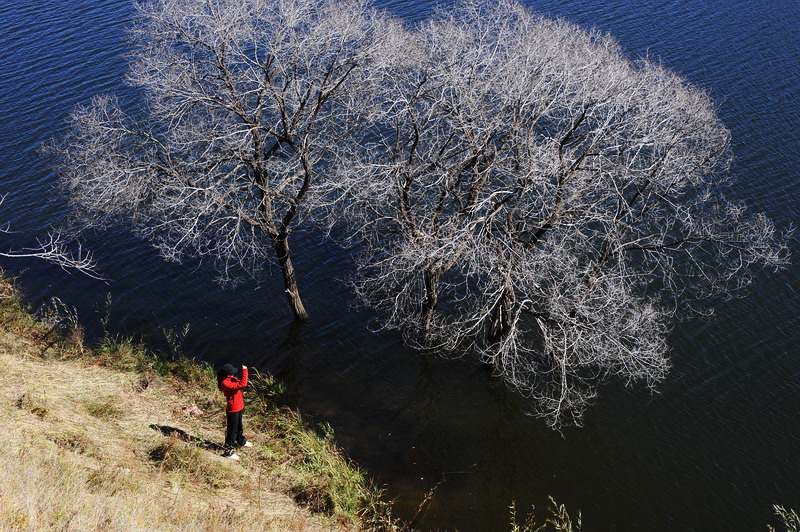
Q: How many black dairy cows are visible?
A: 0